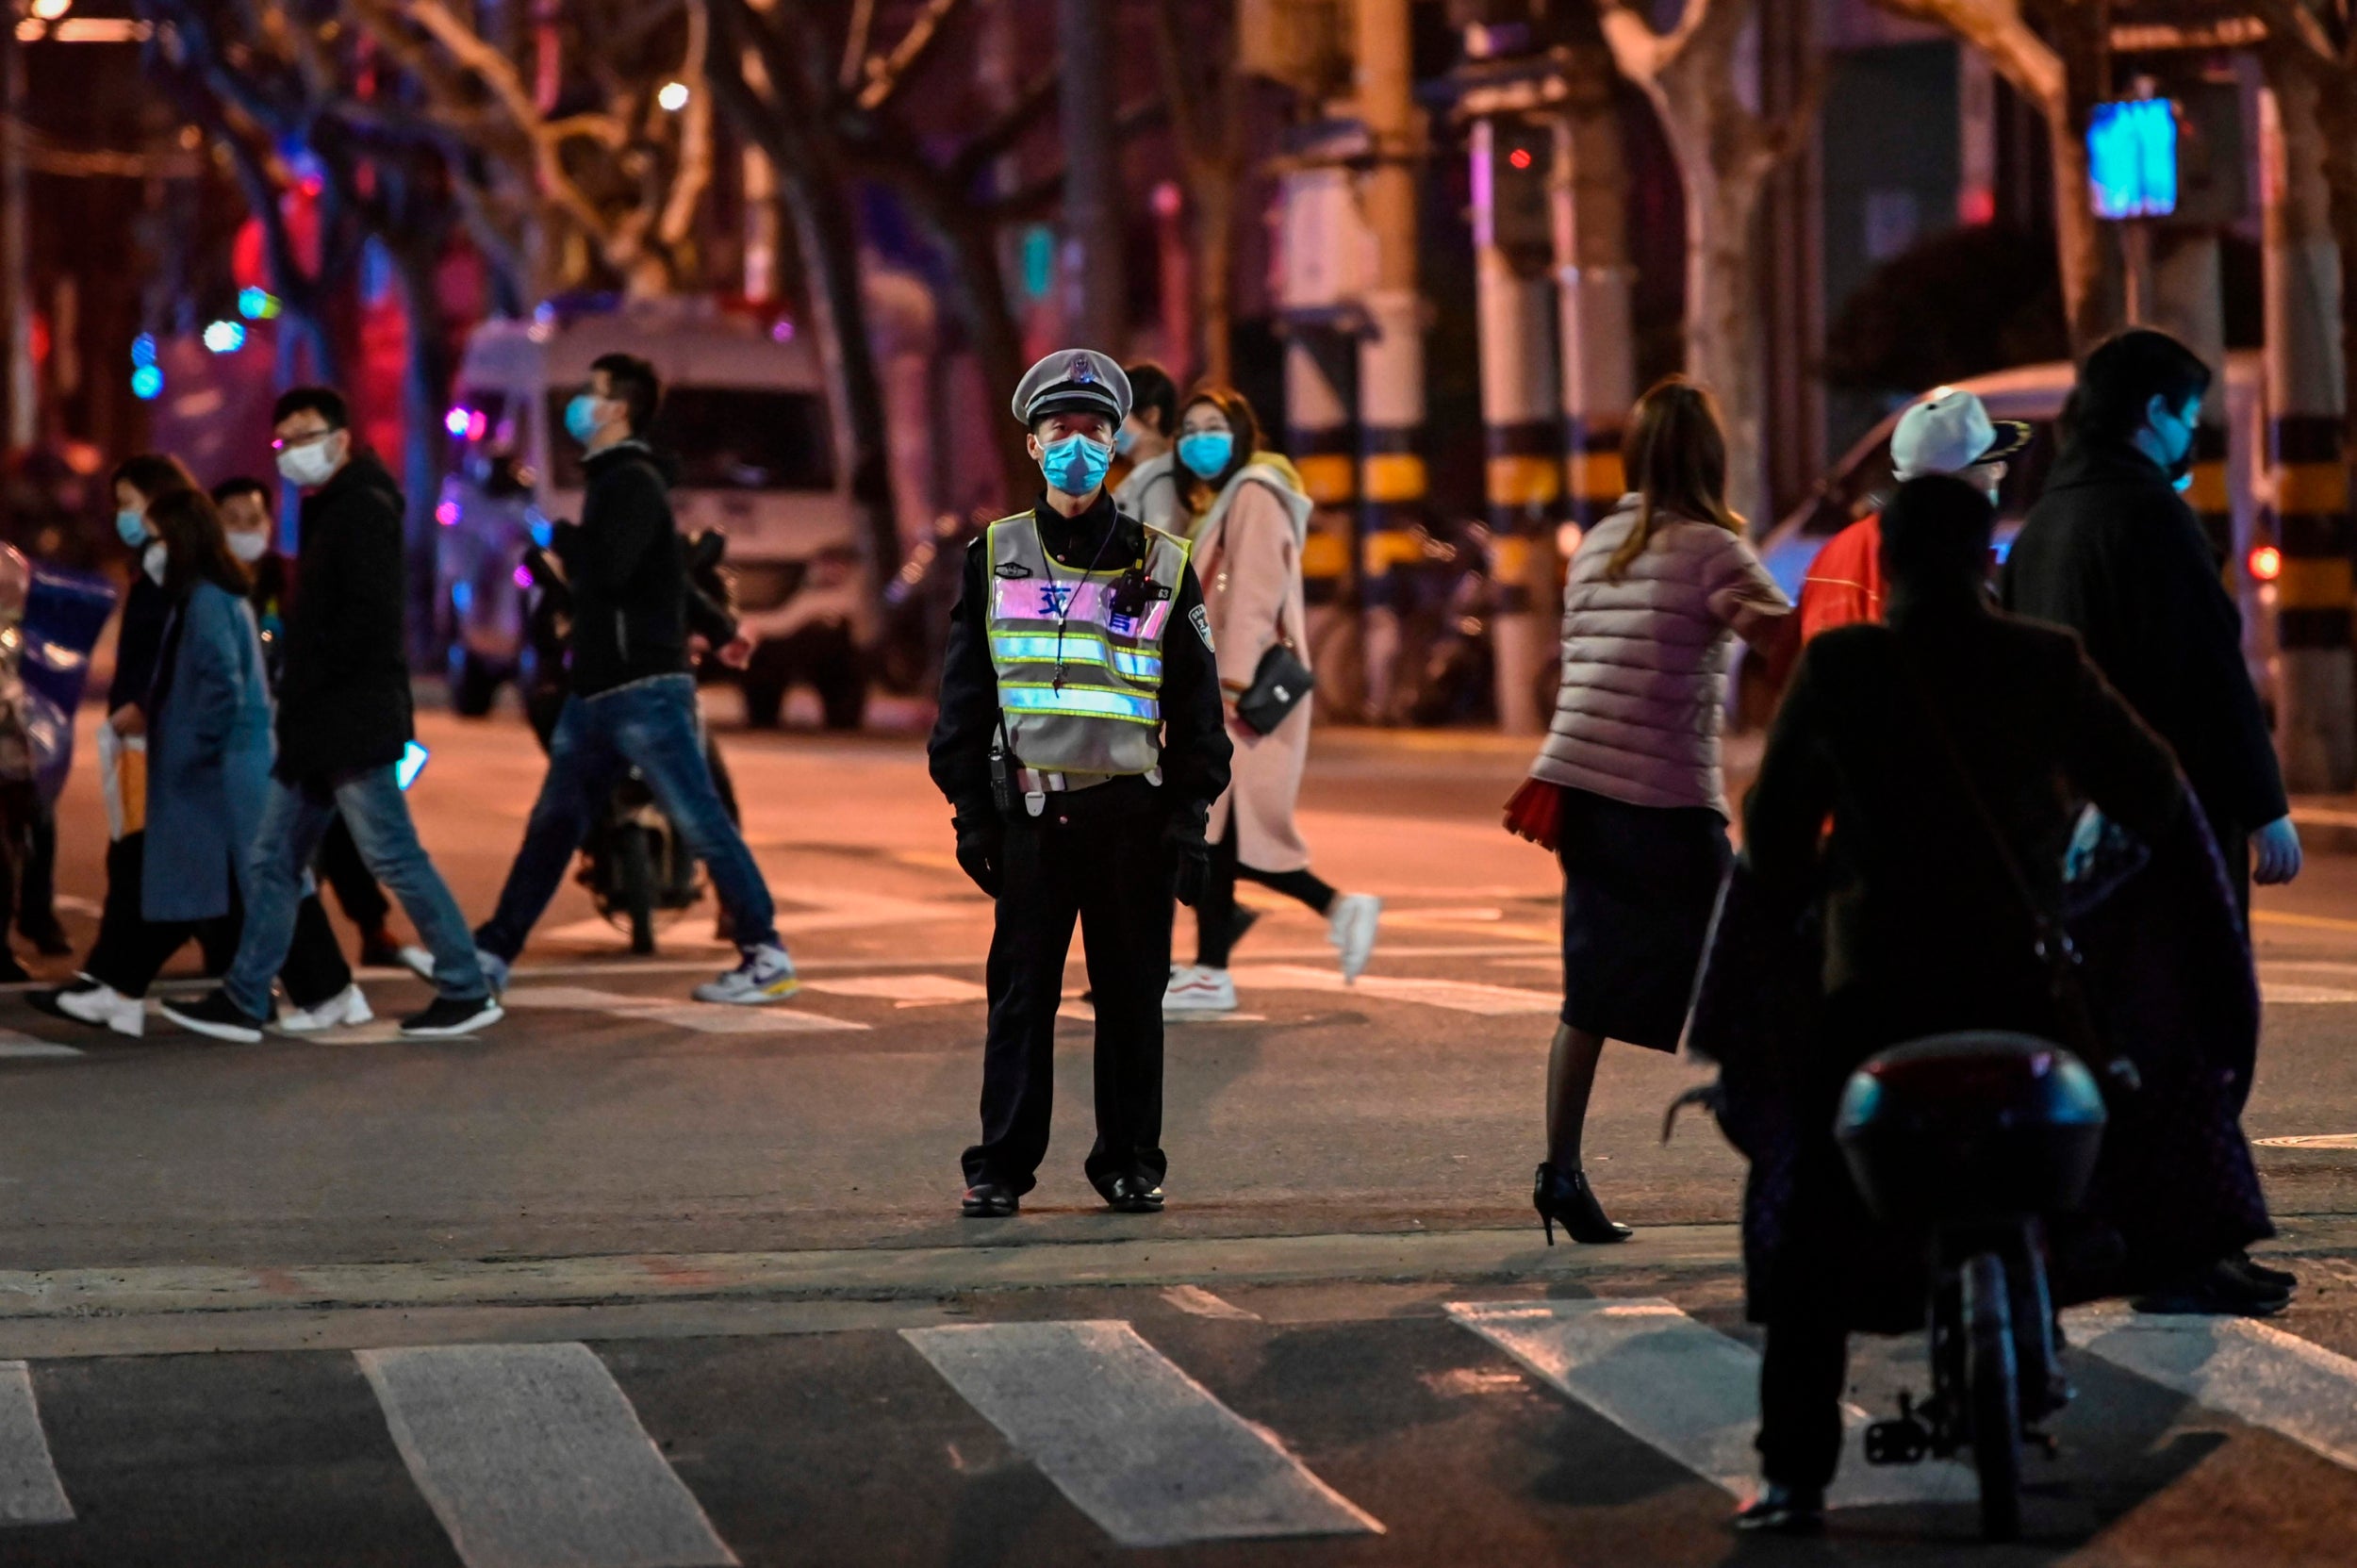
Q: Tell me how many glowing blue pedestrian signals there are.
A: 1